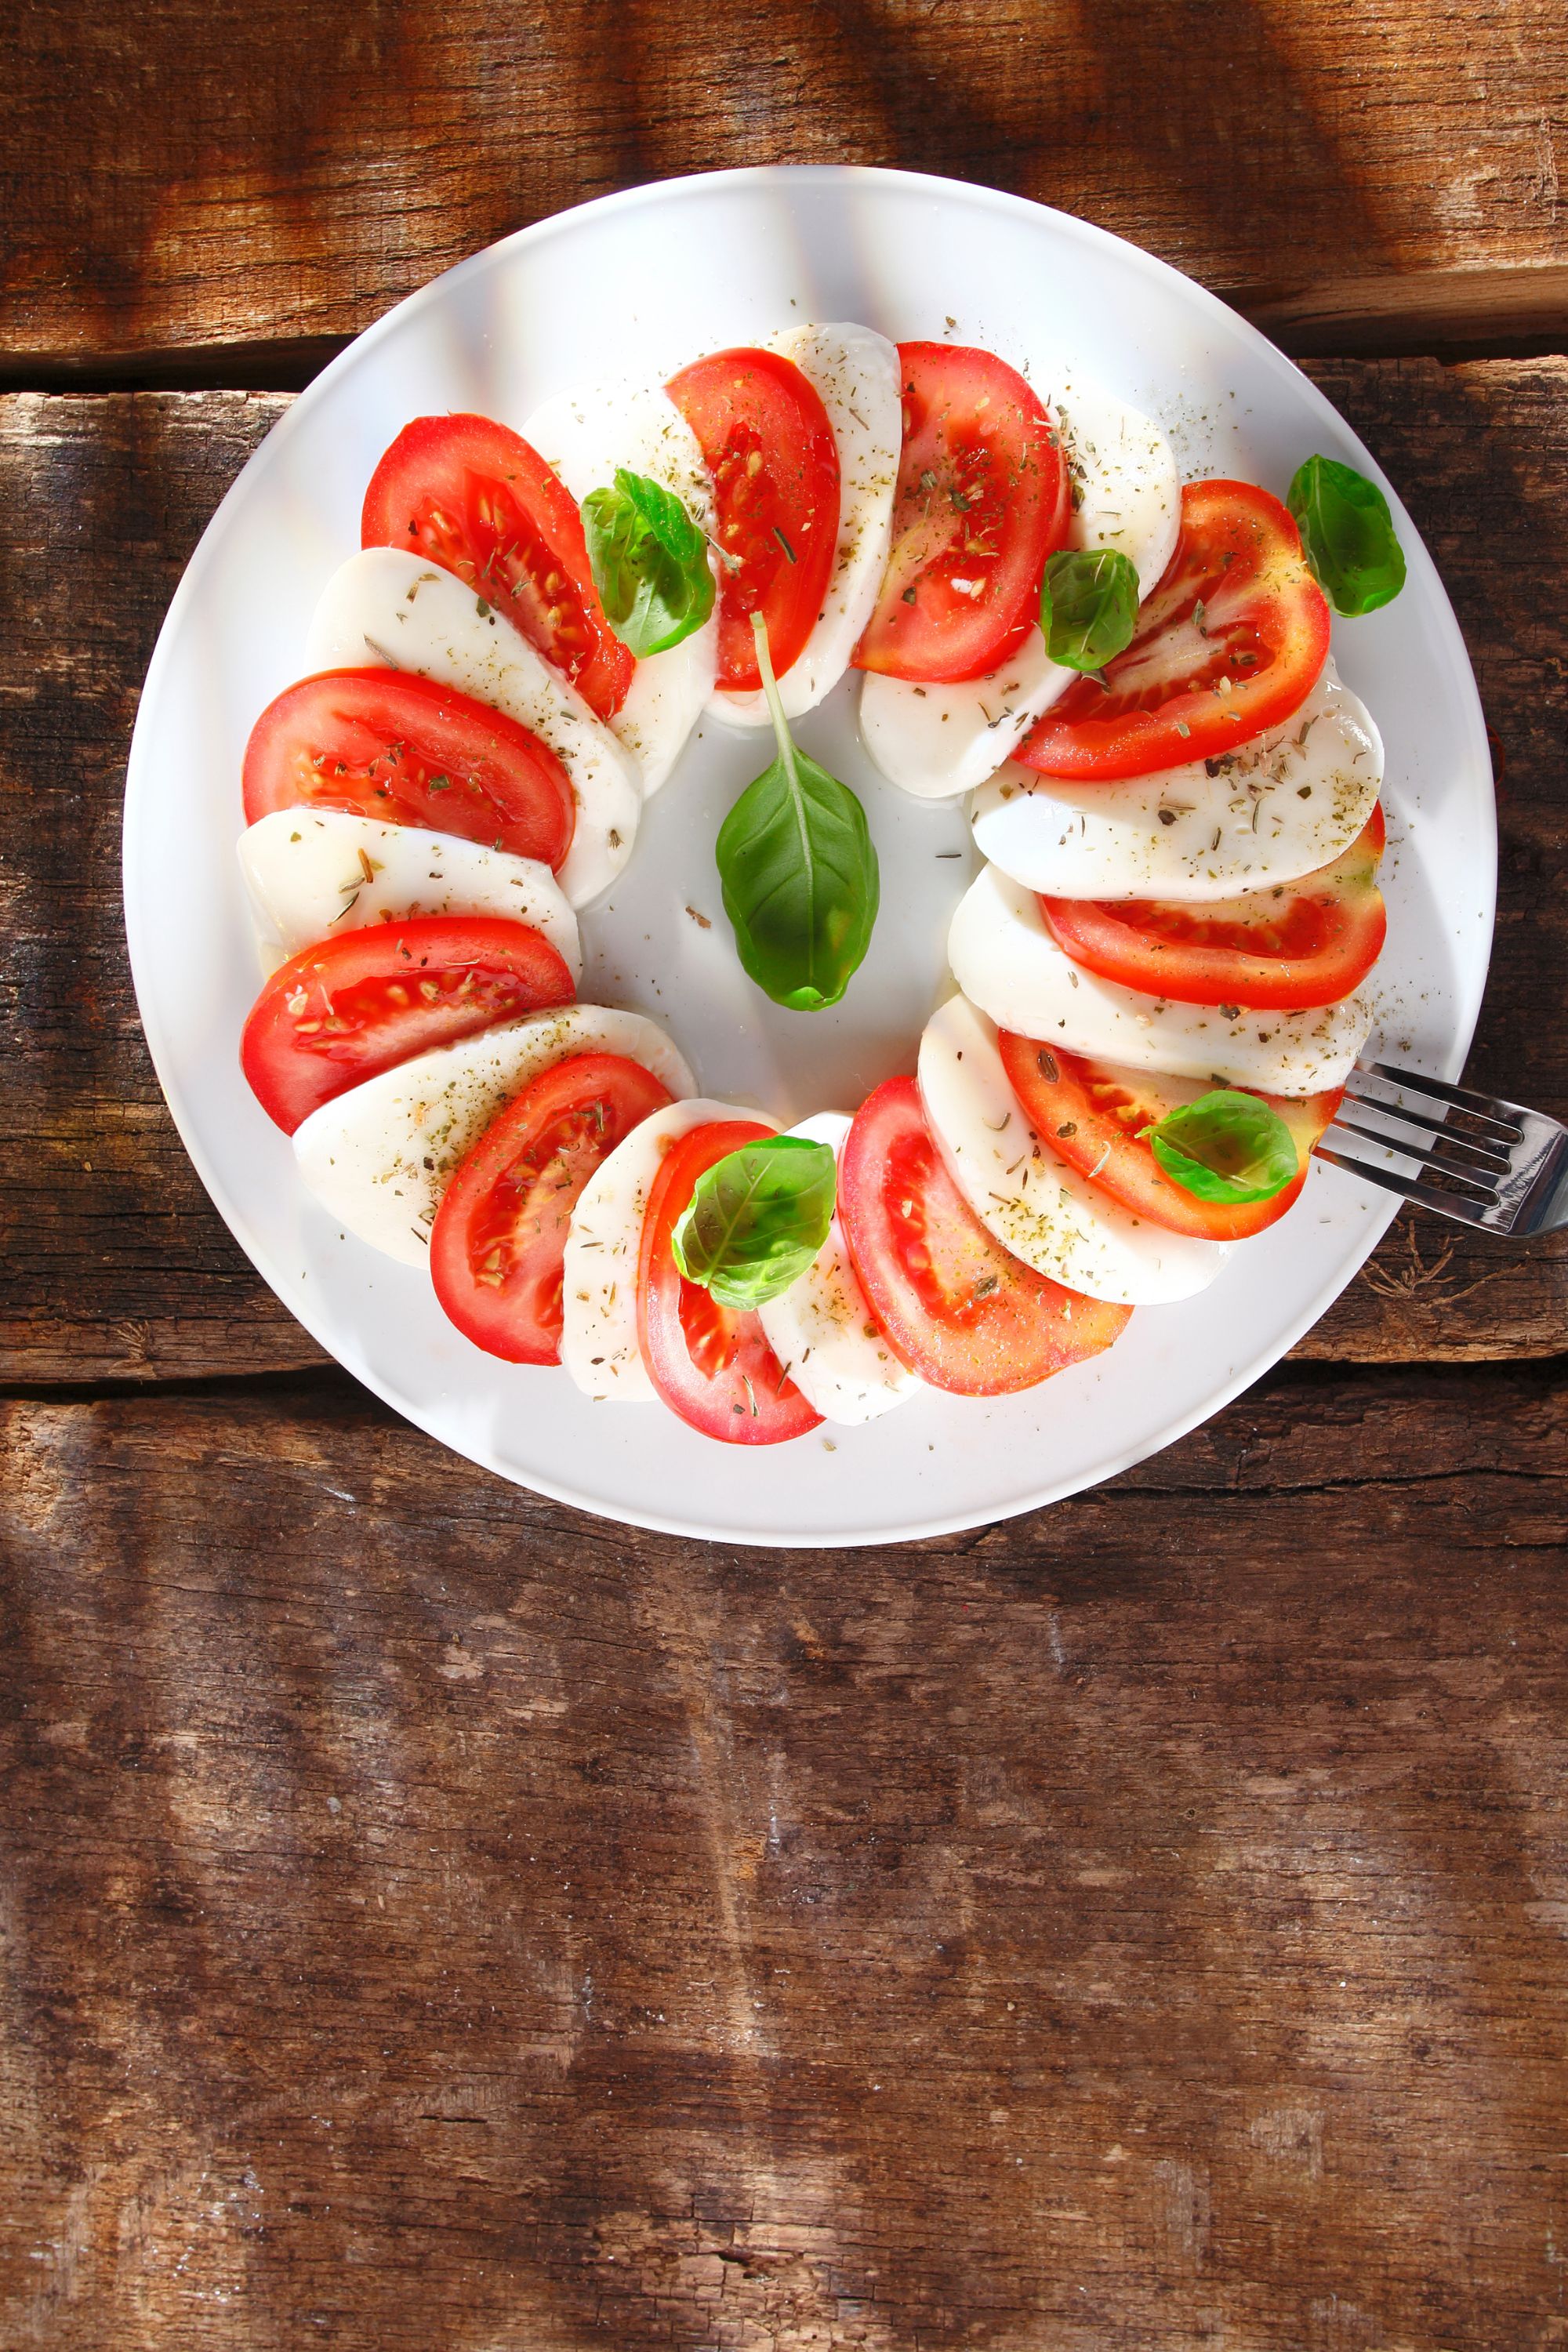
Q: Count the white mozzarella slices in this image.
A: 11